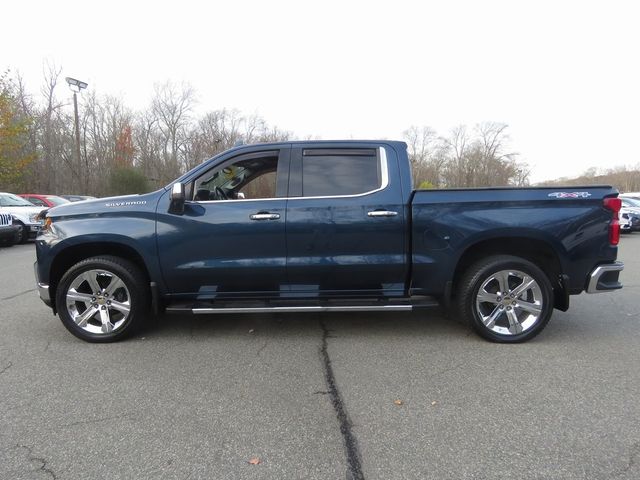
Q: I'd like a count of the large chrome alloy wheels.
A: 2